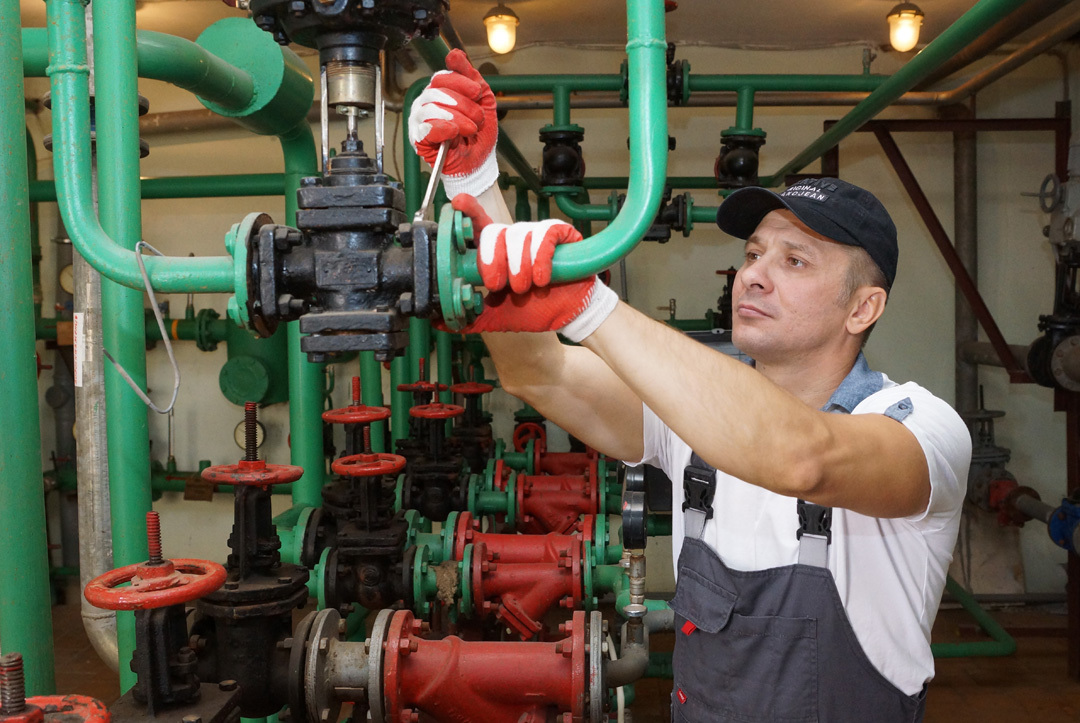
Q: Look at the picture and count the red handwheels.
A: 9